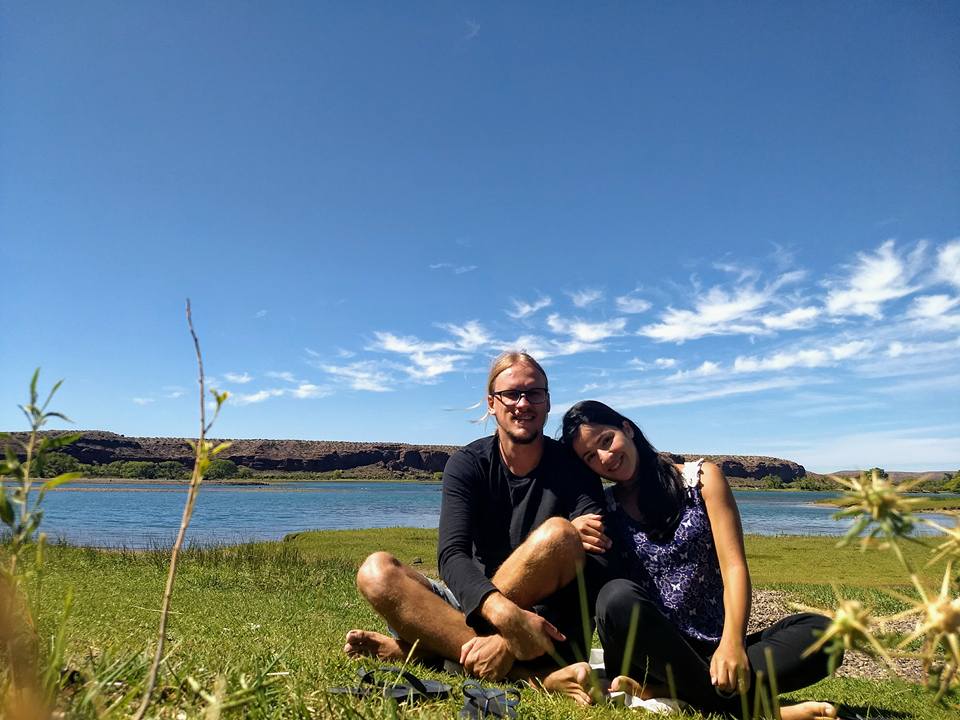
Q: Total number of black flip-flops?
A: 2